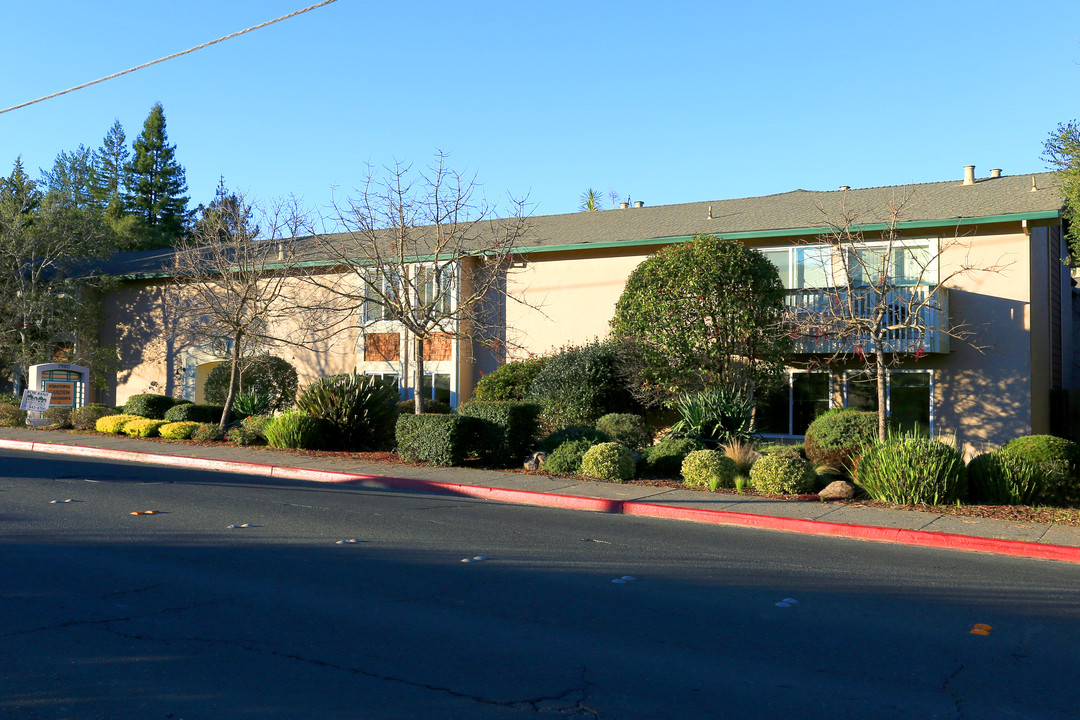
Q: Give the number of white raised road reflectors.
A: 12